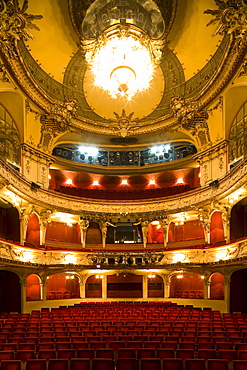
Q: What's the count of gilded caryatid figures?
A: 8